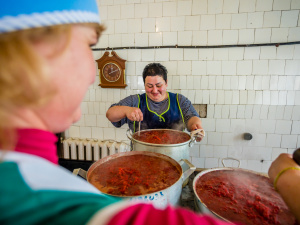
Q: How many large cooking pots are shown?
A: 3